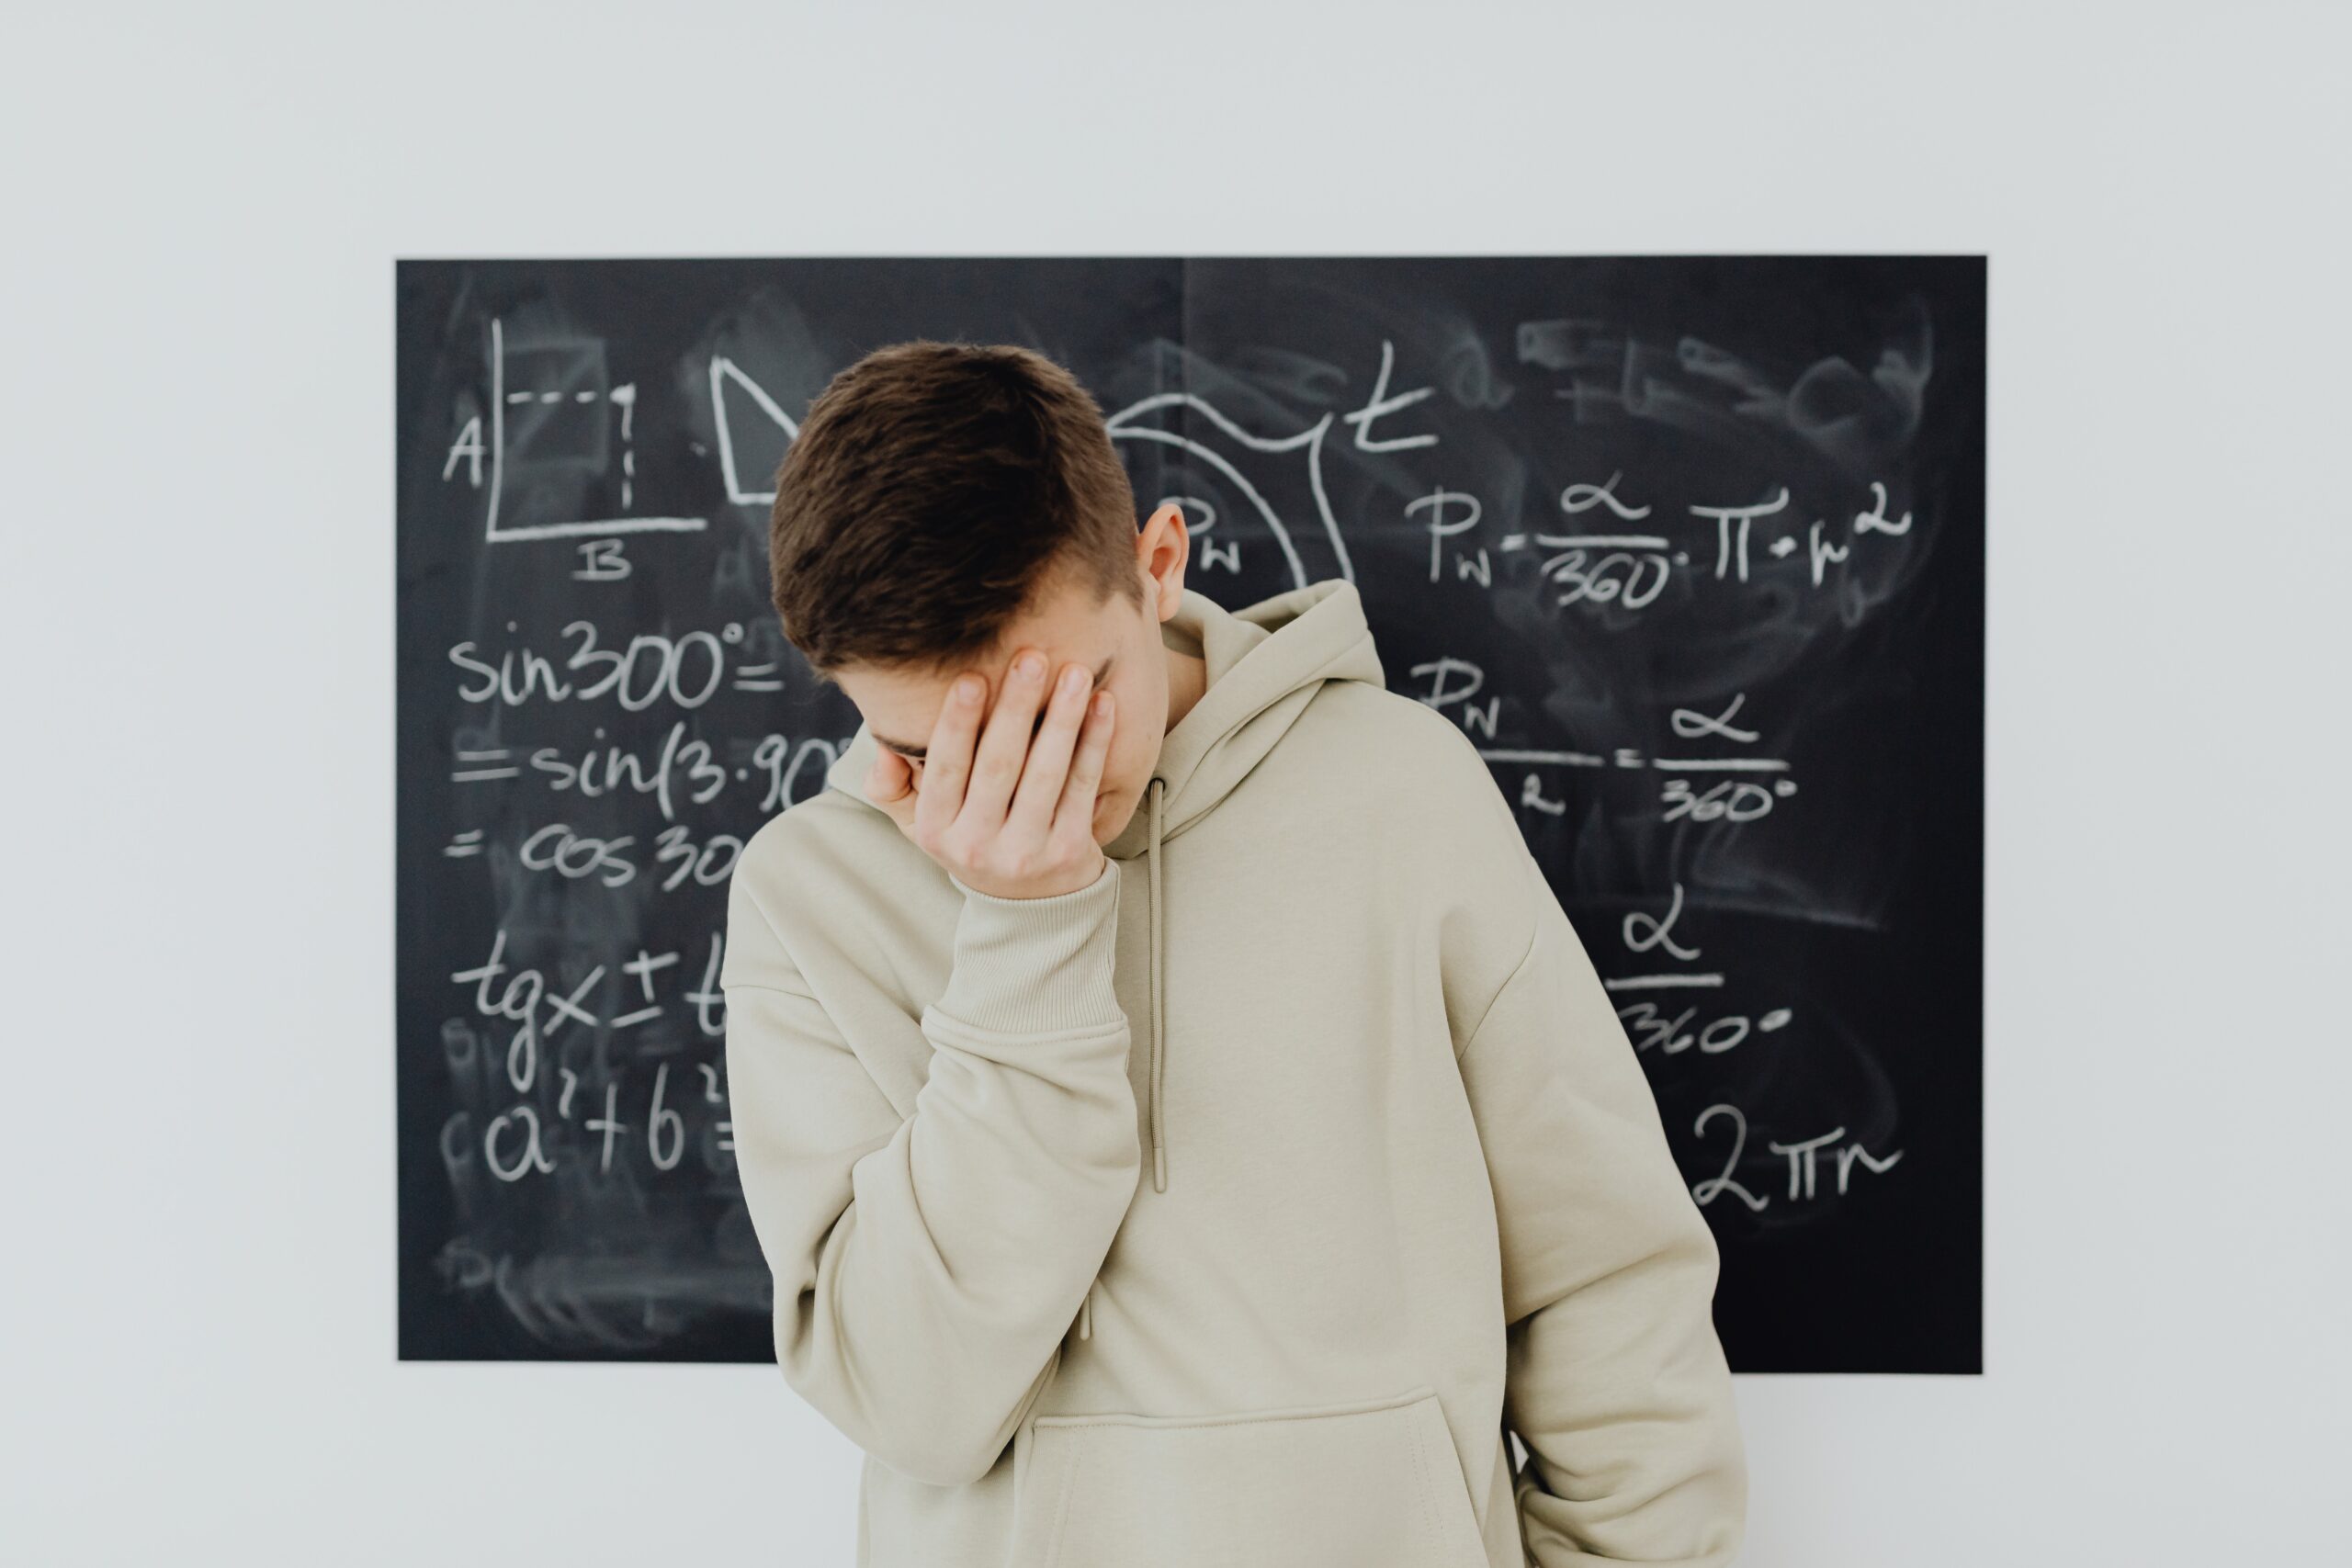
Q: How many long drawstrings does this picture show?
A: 2